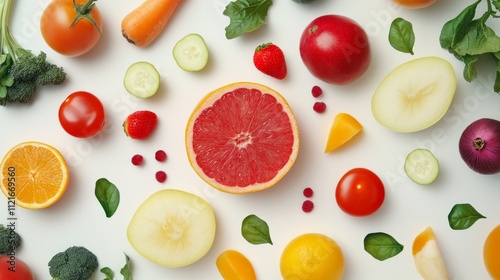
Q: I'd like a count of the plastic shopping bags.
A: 0